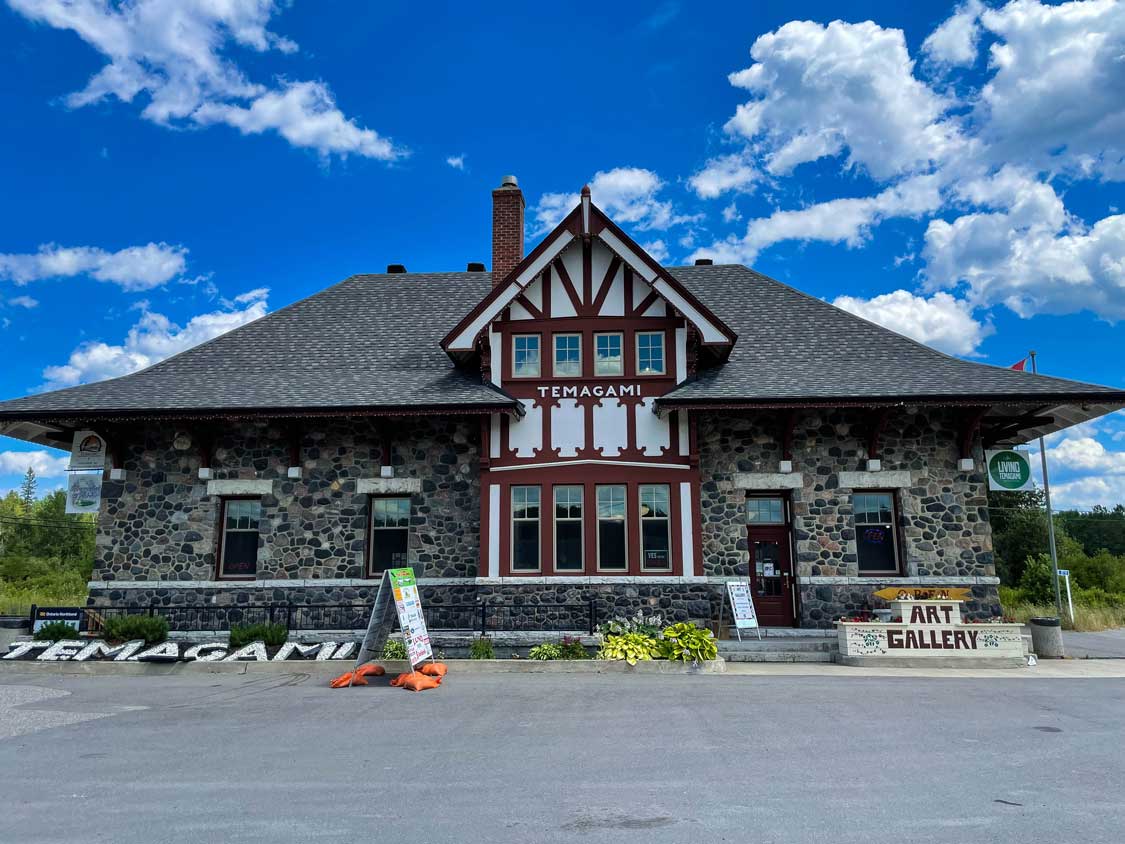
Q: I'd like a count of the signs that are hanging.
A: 3